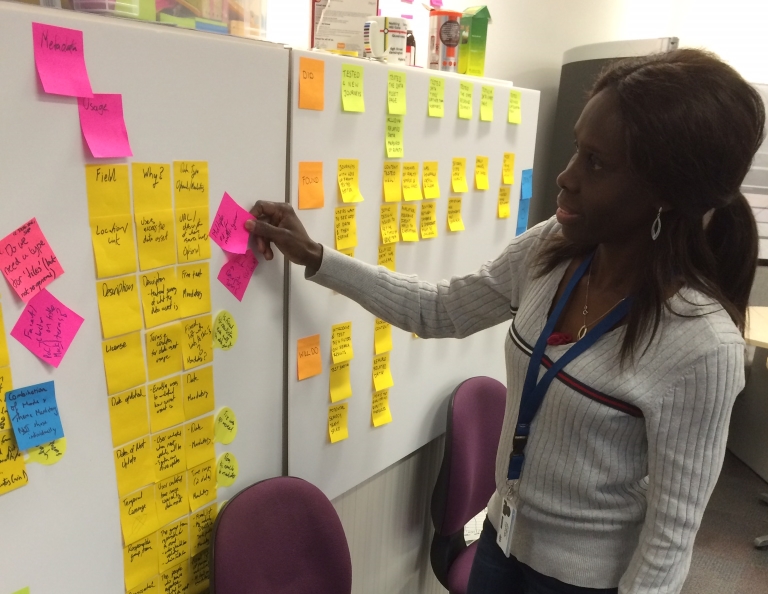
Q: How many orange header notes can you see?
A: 3